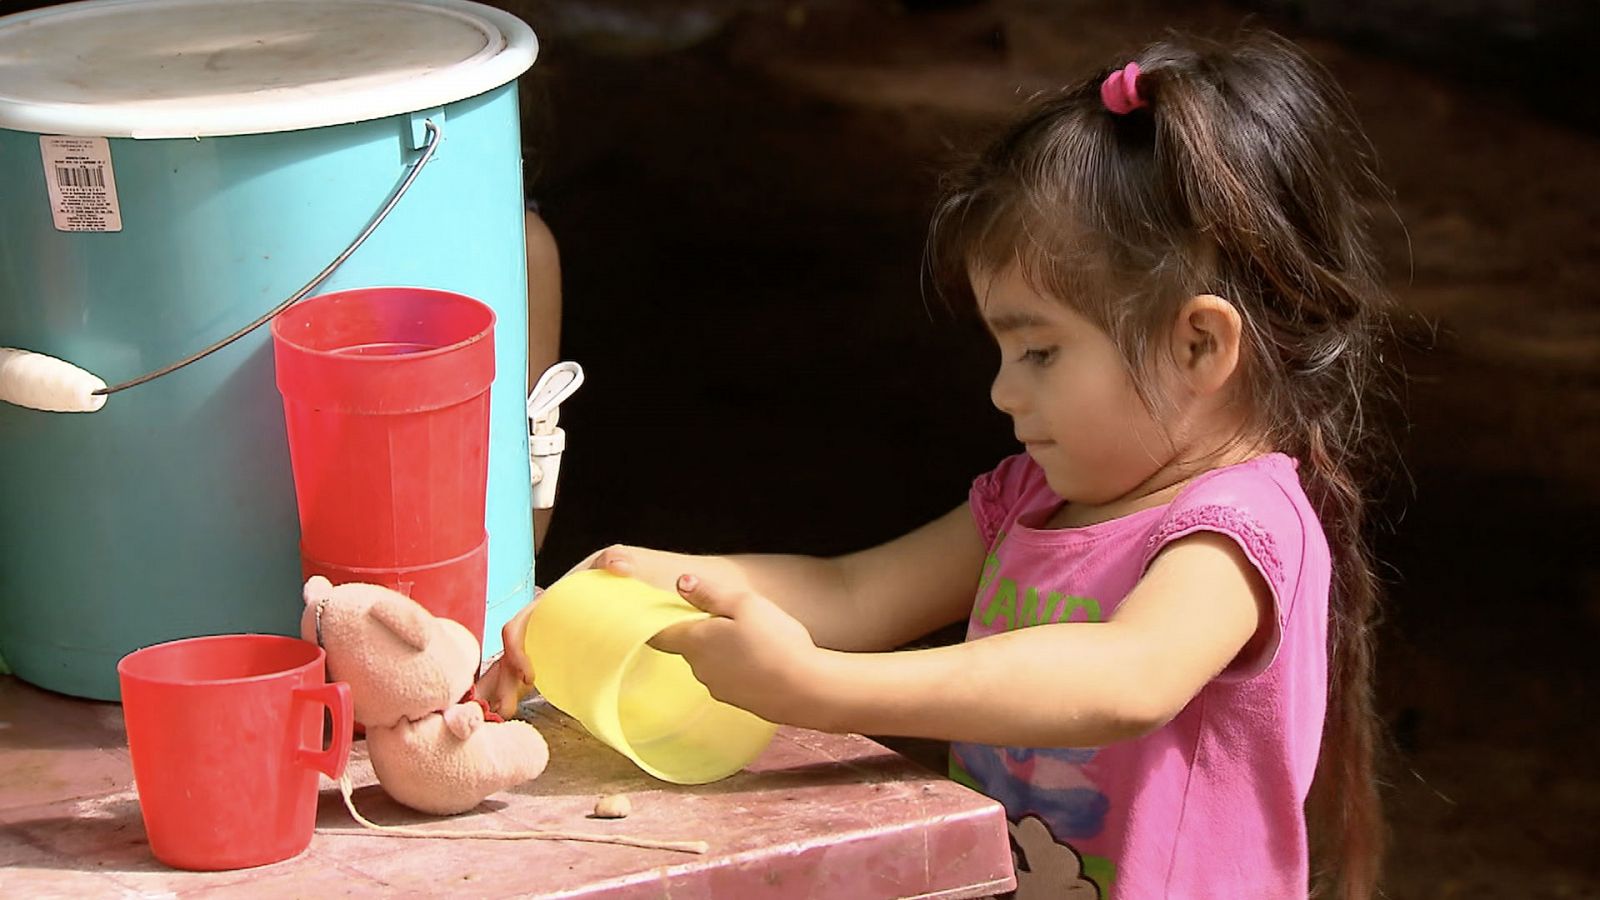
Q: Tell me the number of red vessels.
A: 3